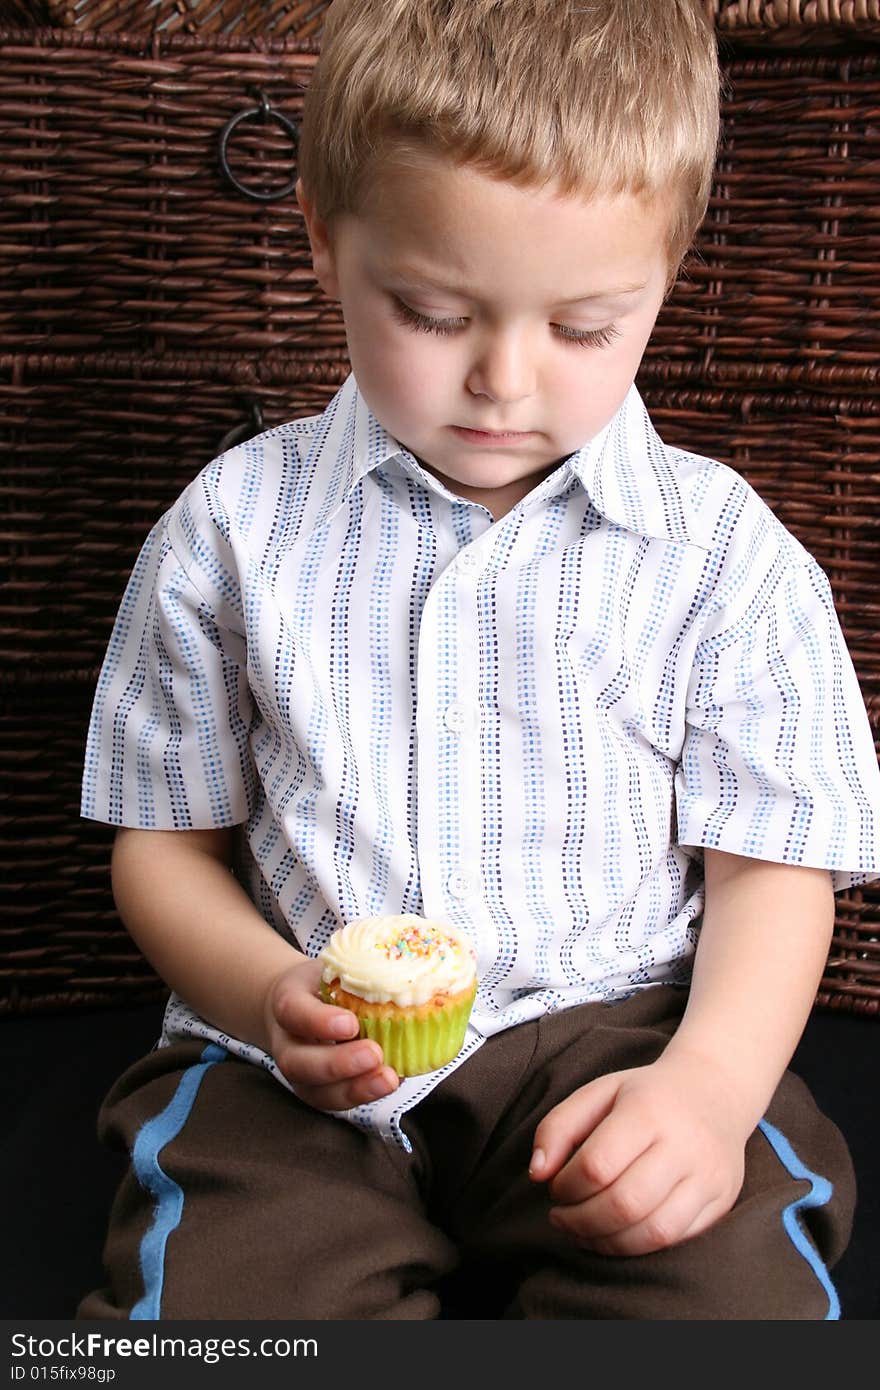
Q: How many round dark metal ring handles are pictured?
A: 2